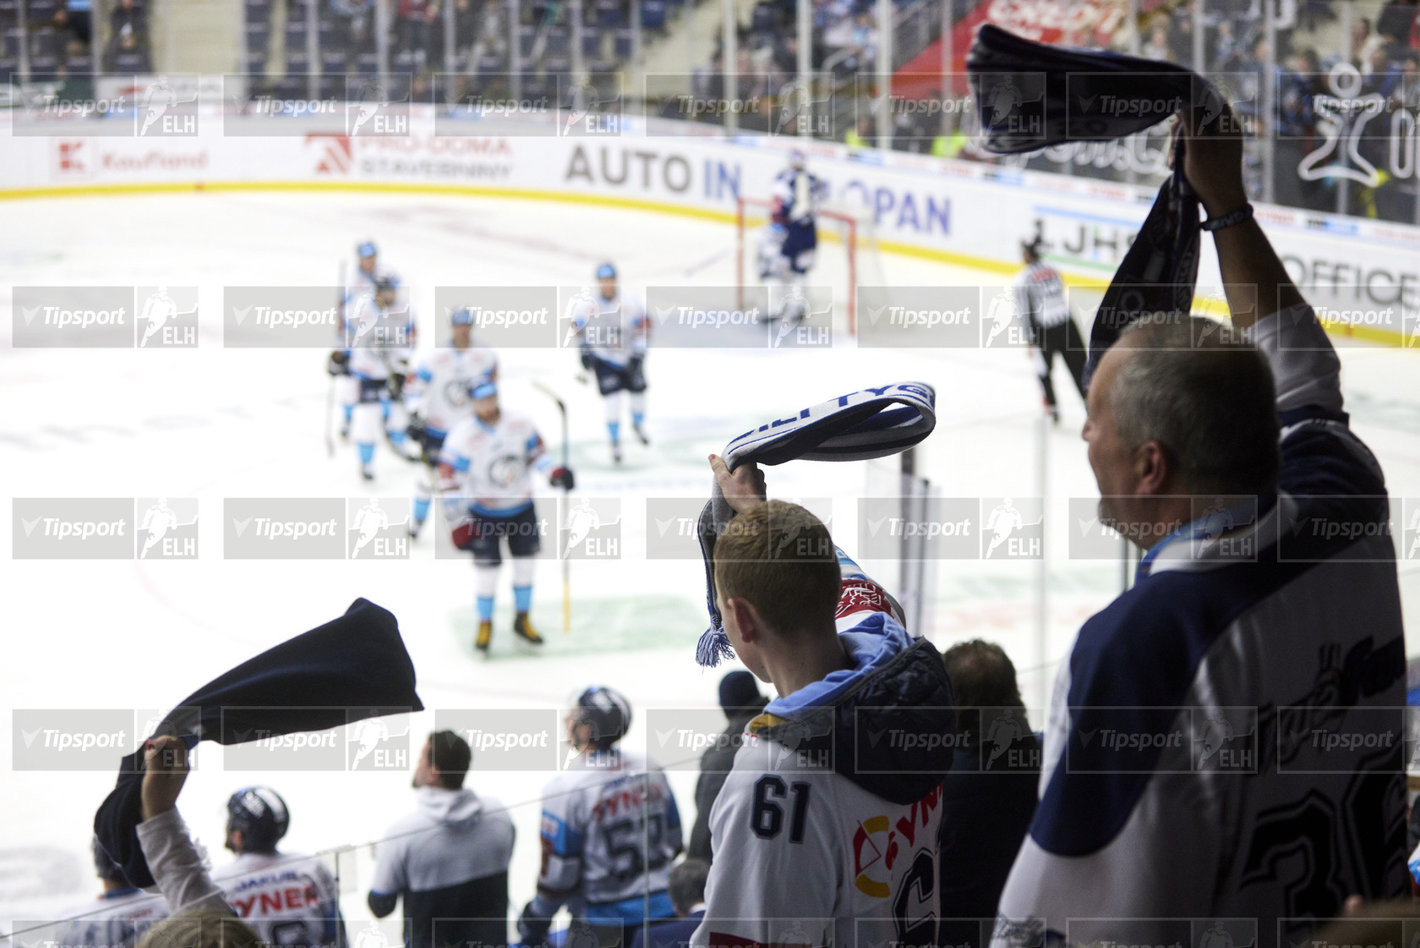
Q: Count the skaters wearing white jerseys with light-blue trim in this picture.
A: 5